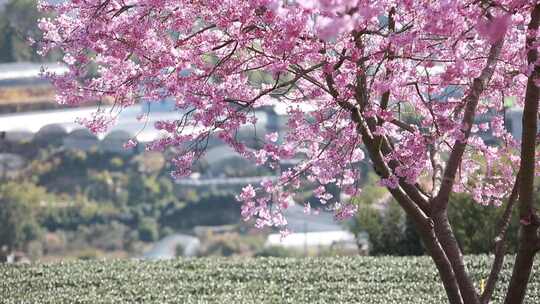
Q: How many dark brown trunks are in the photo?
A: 4